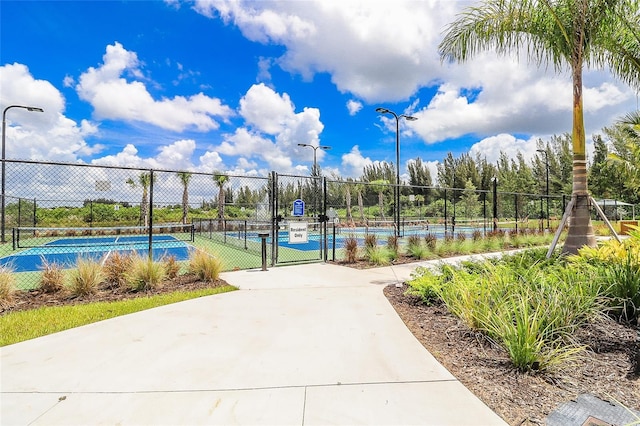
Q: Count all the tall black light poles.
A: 4